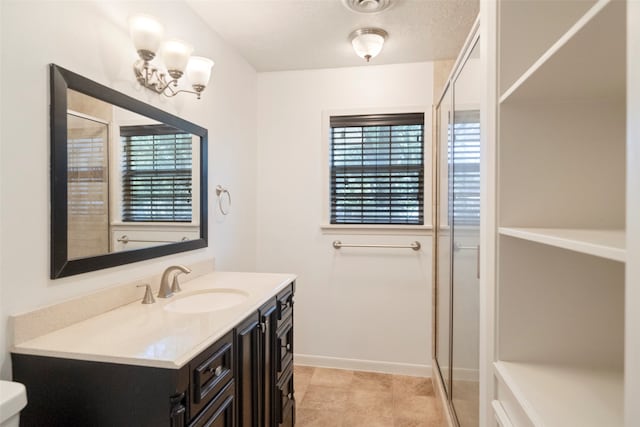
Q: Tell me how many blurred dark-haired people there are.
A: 0